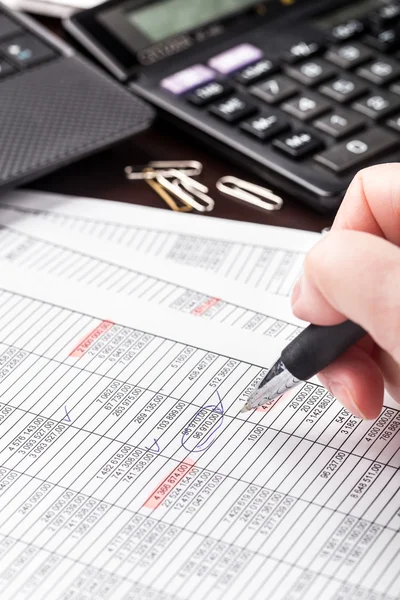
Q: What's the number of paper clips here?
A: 4